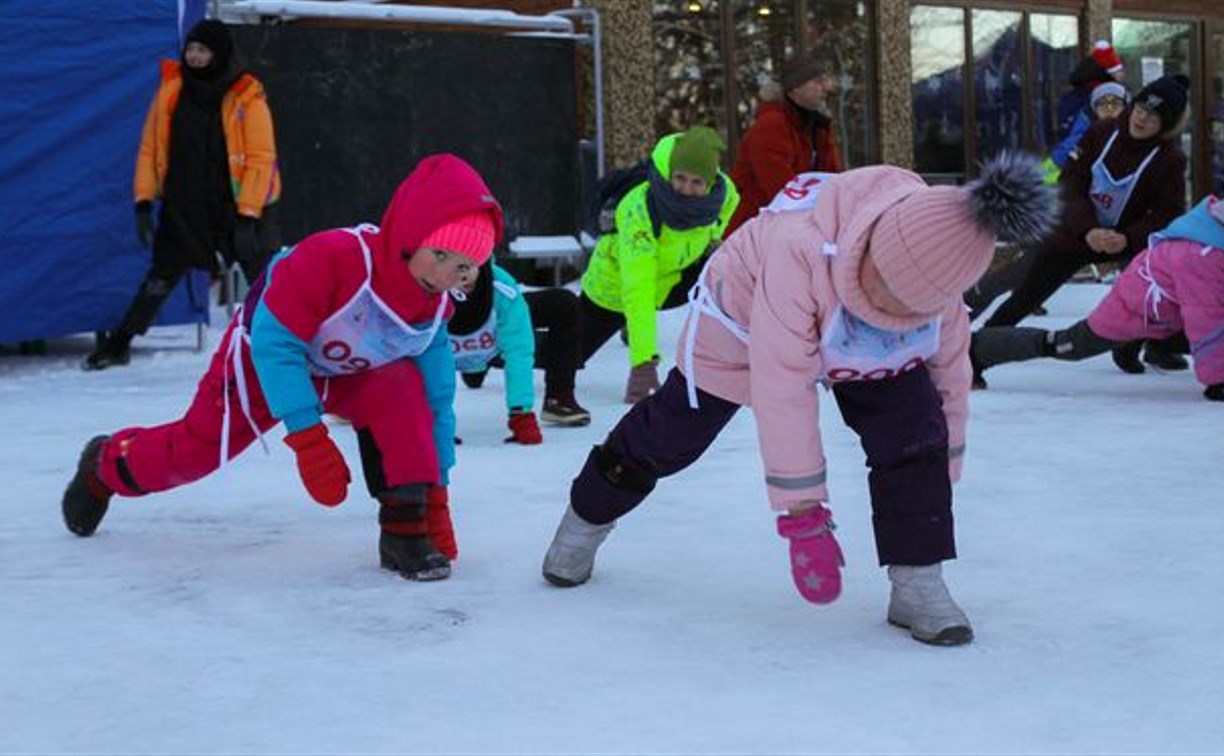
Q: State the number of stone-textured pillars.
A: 3